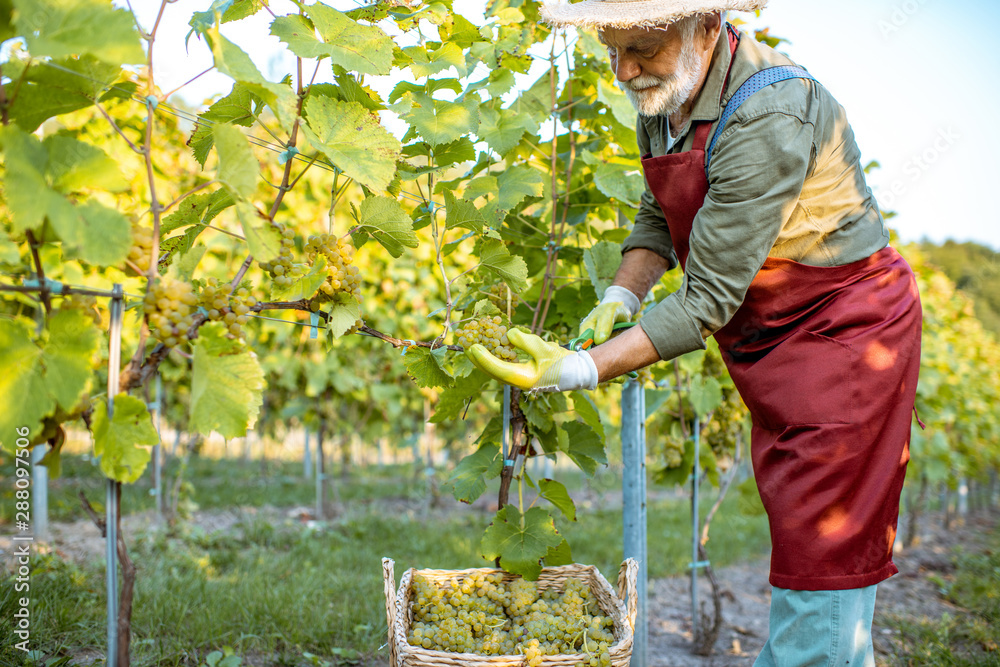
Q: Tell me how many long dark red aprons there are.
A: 1